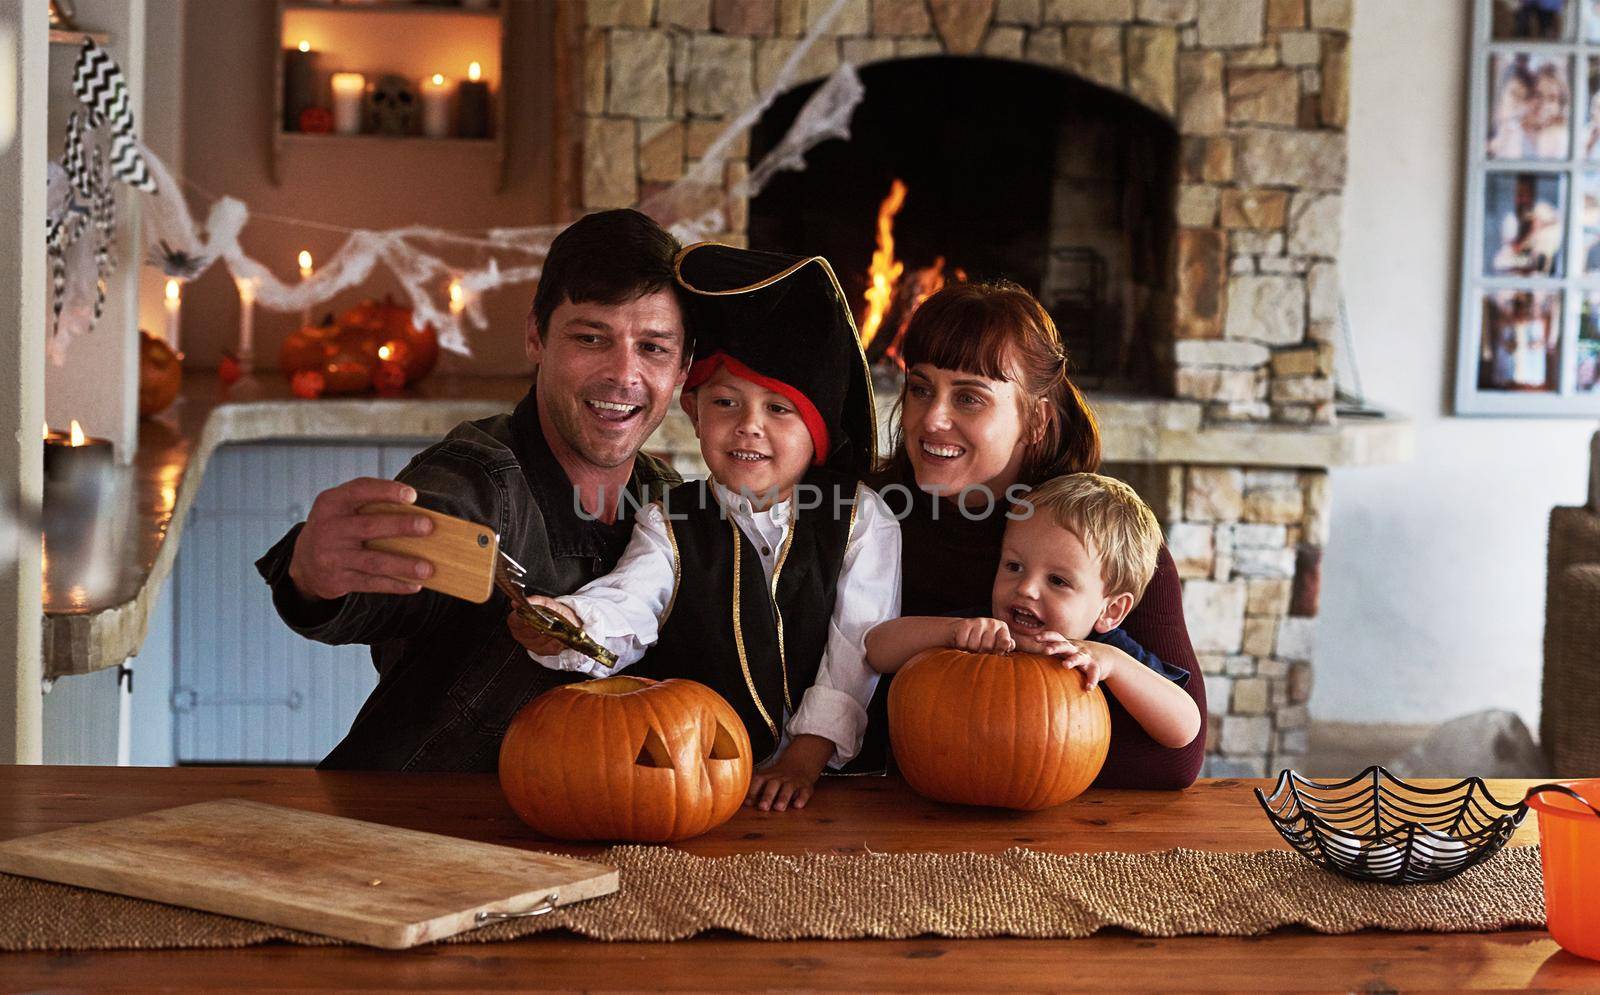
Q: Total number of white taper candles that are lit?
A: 4